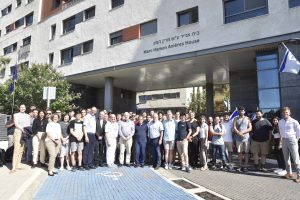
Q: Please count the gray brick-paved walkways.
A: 1